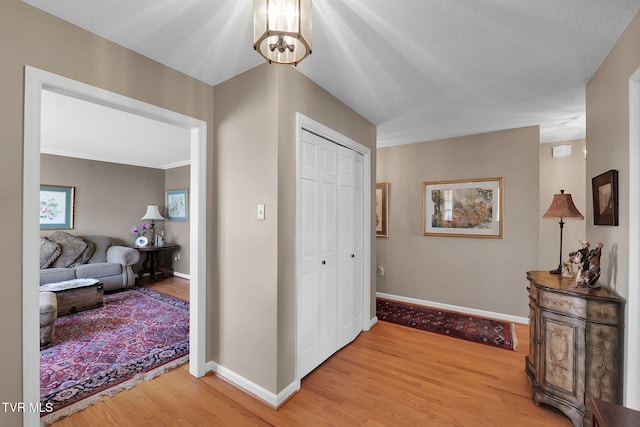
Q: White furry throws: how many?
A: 0